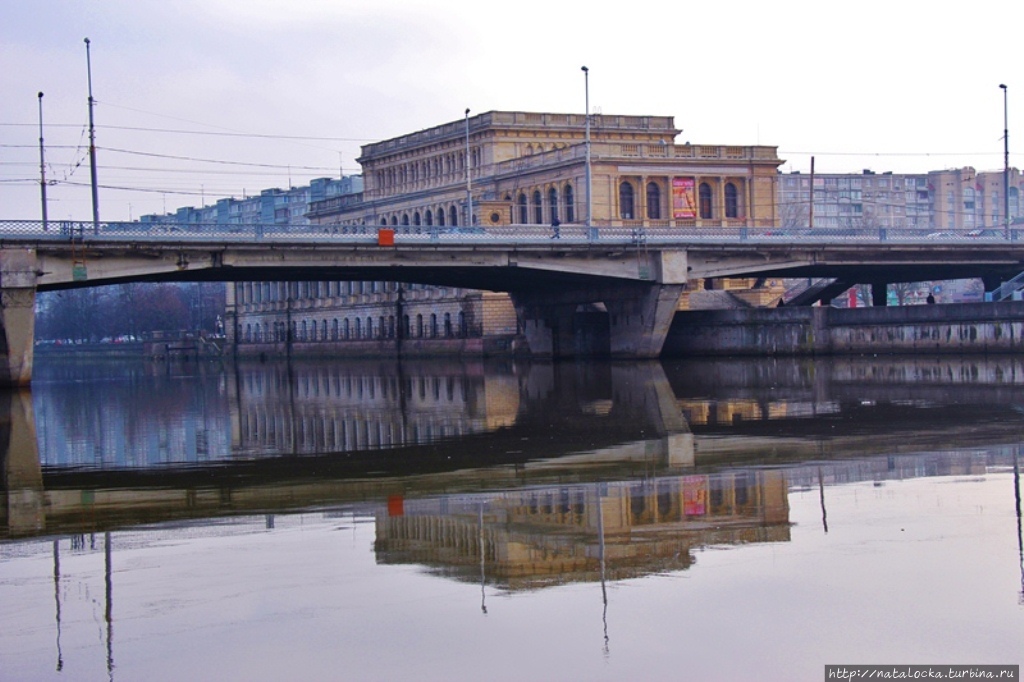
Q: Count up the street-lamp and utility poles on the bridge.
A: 6